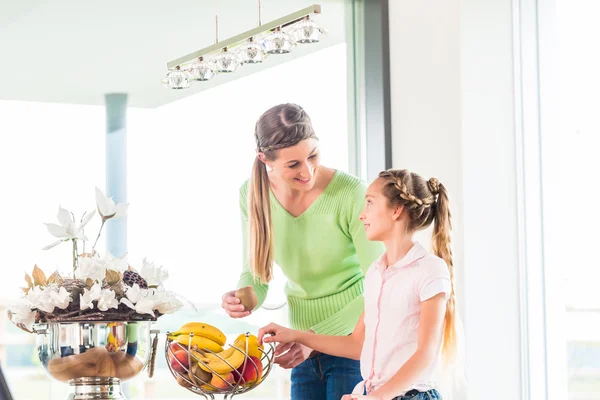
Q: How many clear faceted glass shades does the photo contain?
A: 6